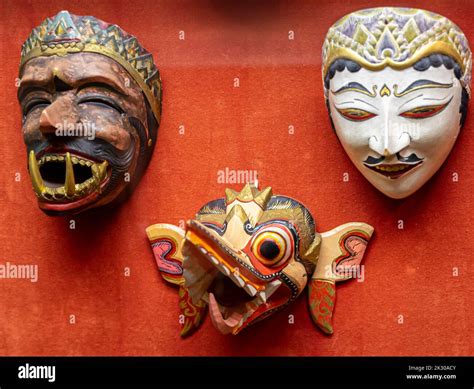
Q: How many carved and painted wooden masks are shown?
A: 3